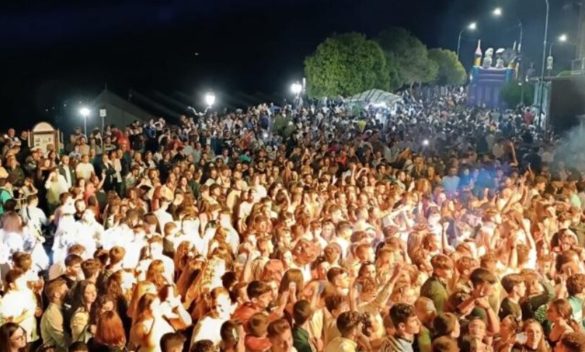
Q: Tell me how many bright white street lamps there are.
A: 6